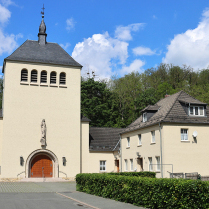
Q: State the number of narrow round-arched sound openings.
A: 5